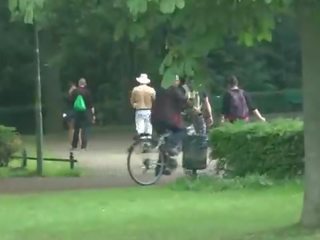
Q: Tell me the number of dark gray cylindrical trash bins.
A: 1